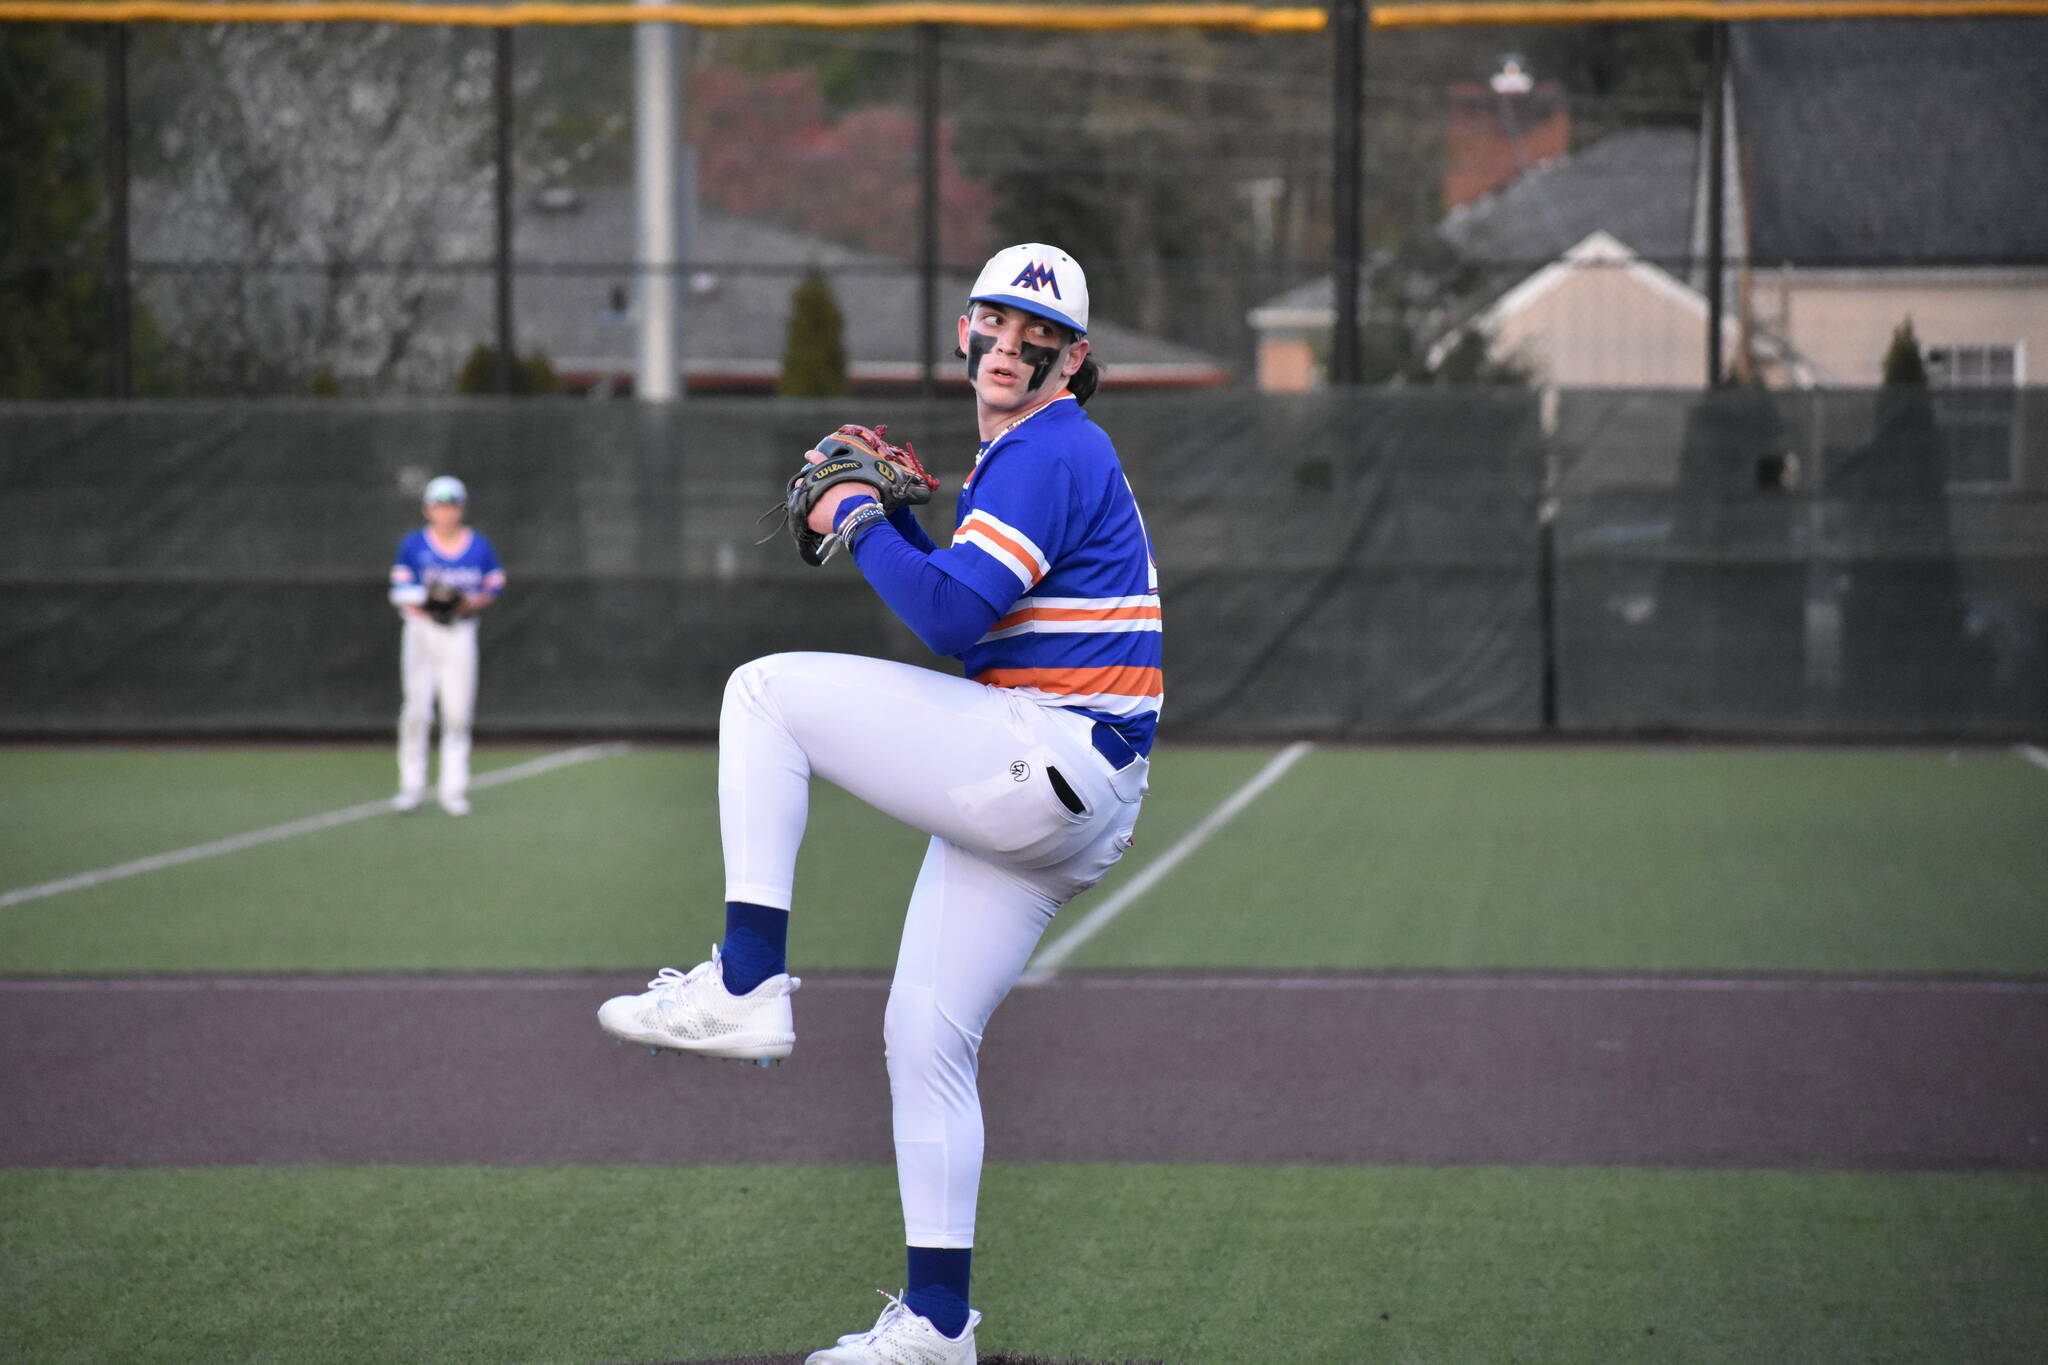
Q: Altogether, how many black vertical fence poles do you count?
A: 5